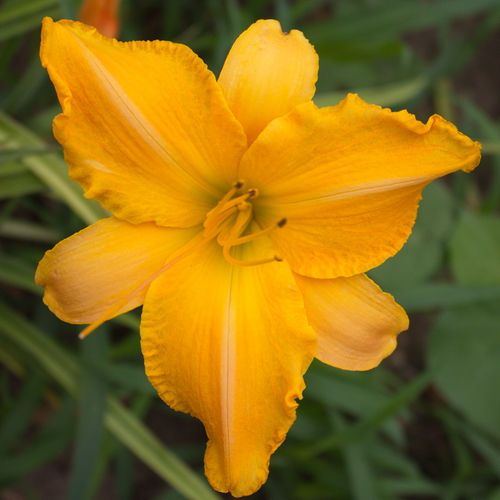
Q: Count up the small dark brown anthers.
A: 4